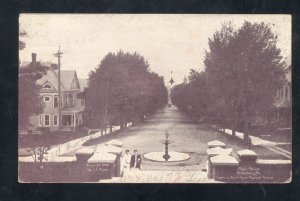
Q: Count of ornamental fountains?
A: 1